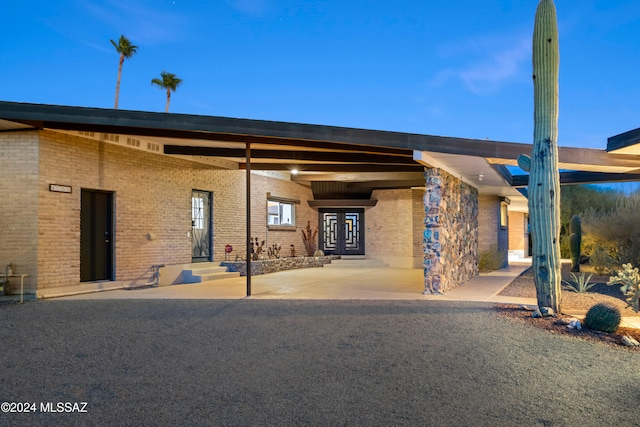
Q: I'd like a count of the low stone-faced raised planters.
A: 1